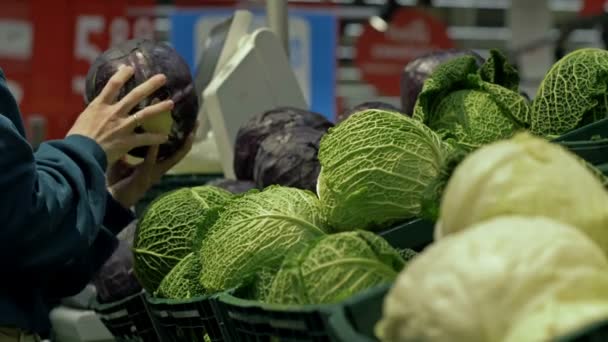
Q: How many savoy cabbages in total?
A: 6